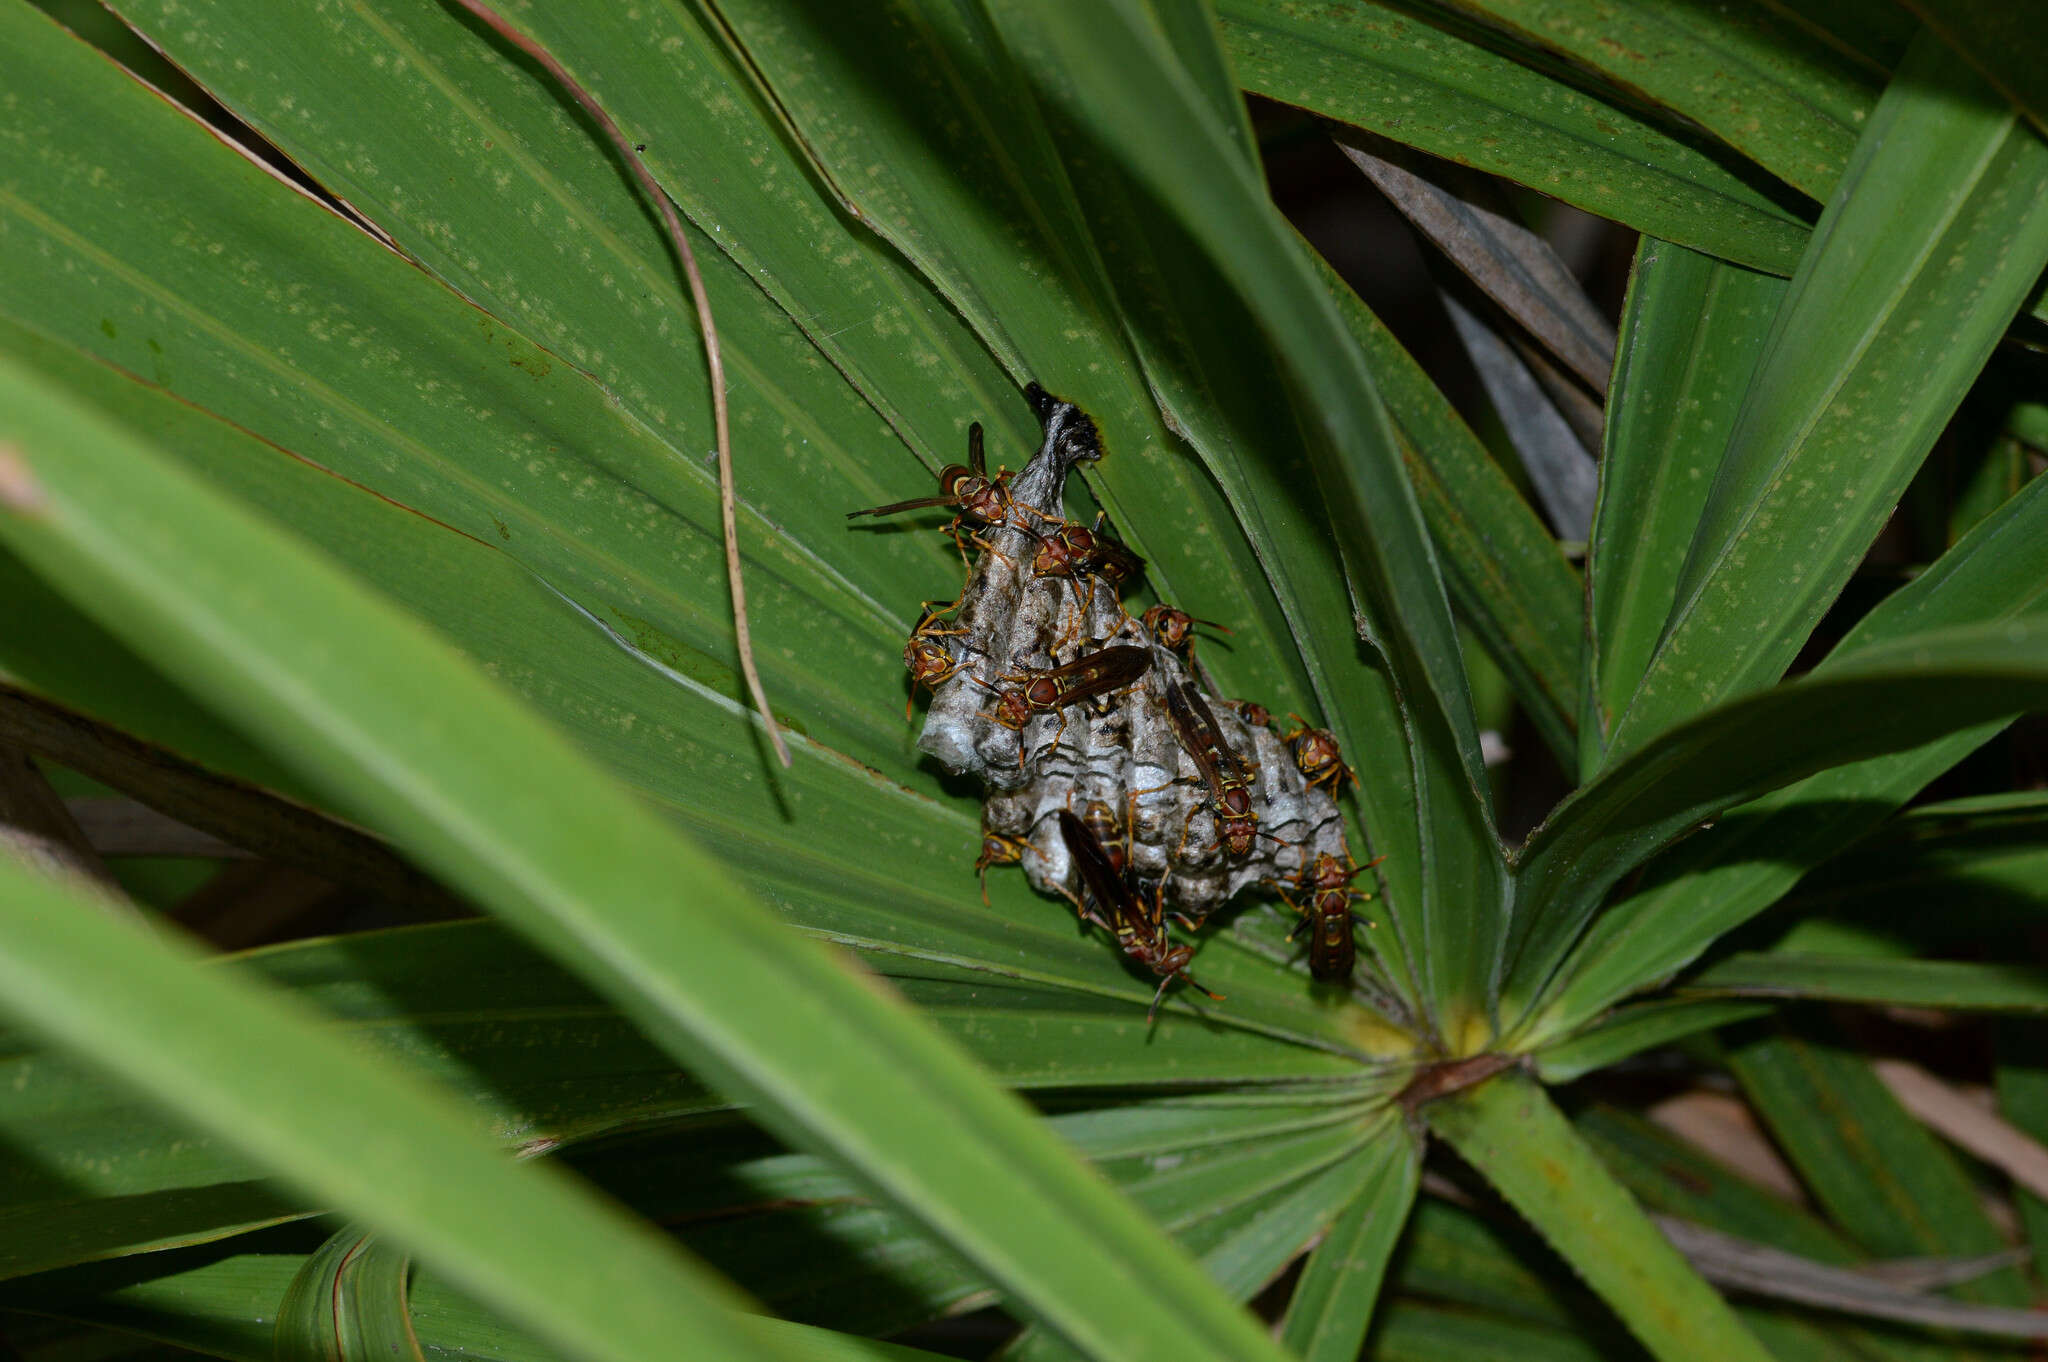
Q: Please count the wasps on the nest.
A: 11